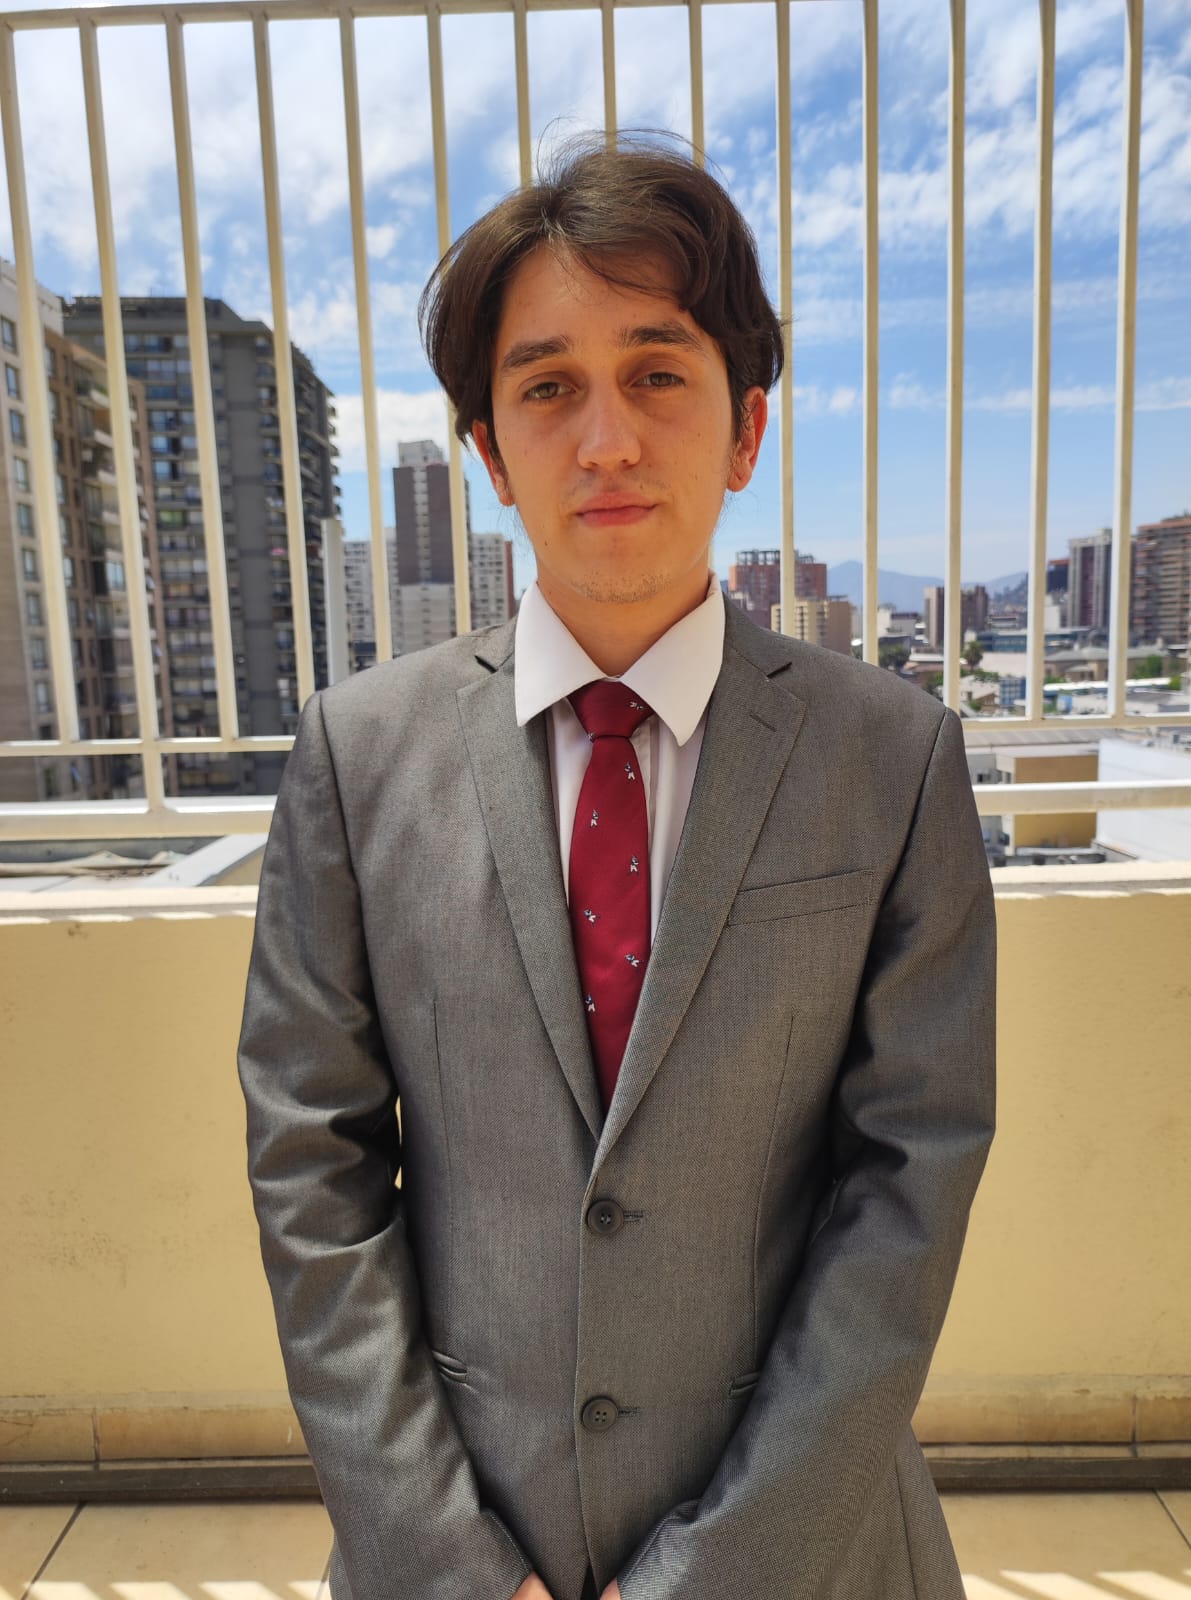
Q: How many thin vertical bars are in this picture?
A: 14